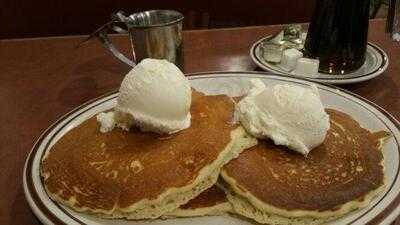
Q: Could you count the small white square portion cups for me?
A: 2